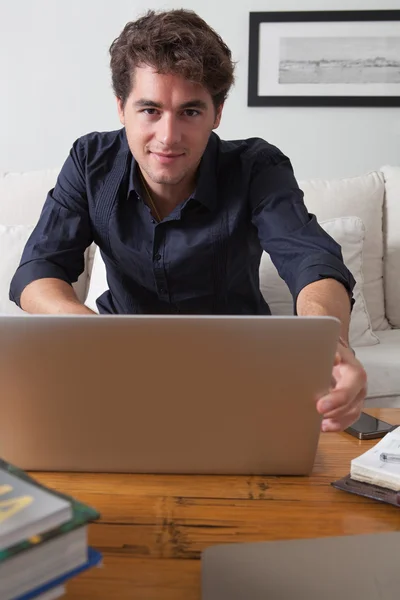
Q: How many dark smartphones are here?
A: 1